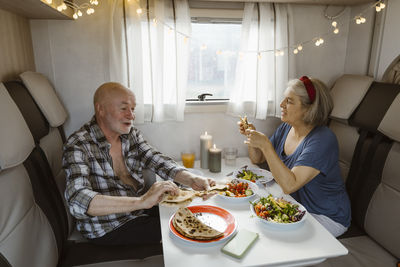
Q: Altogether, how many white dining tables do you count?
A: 1